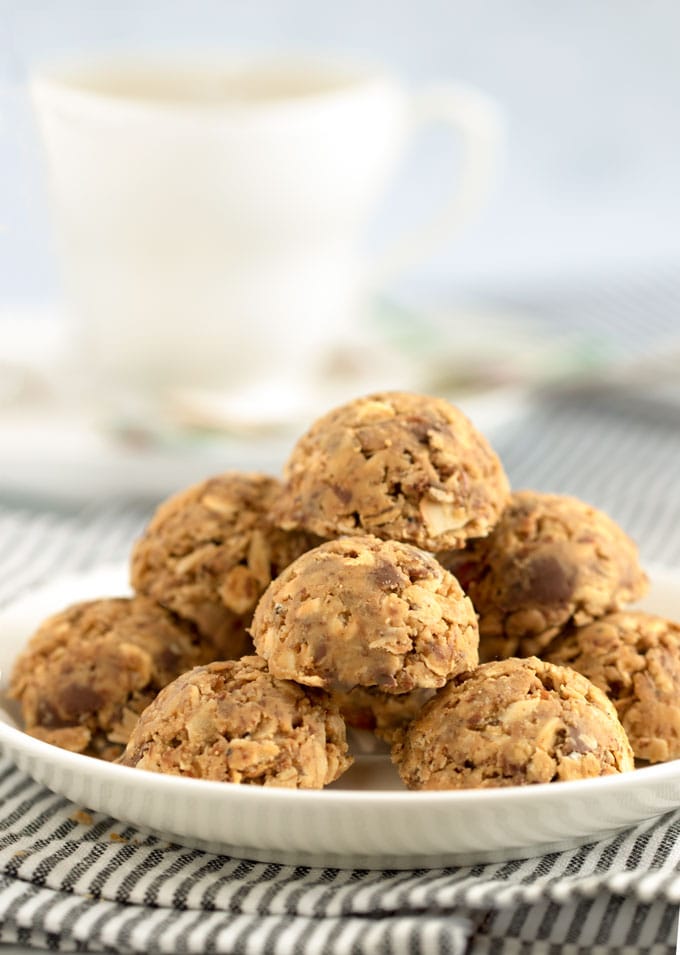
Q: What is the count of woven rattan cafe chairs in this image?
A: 0